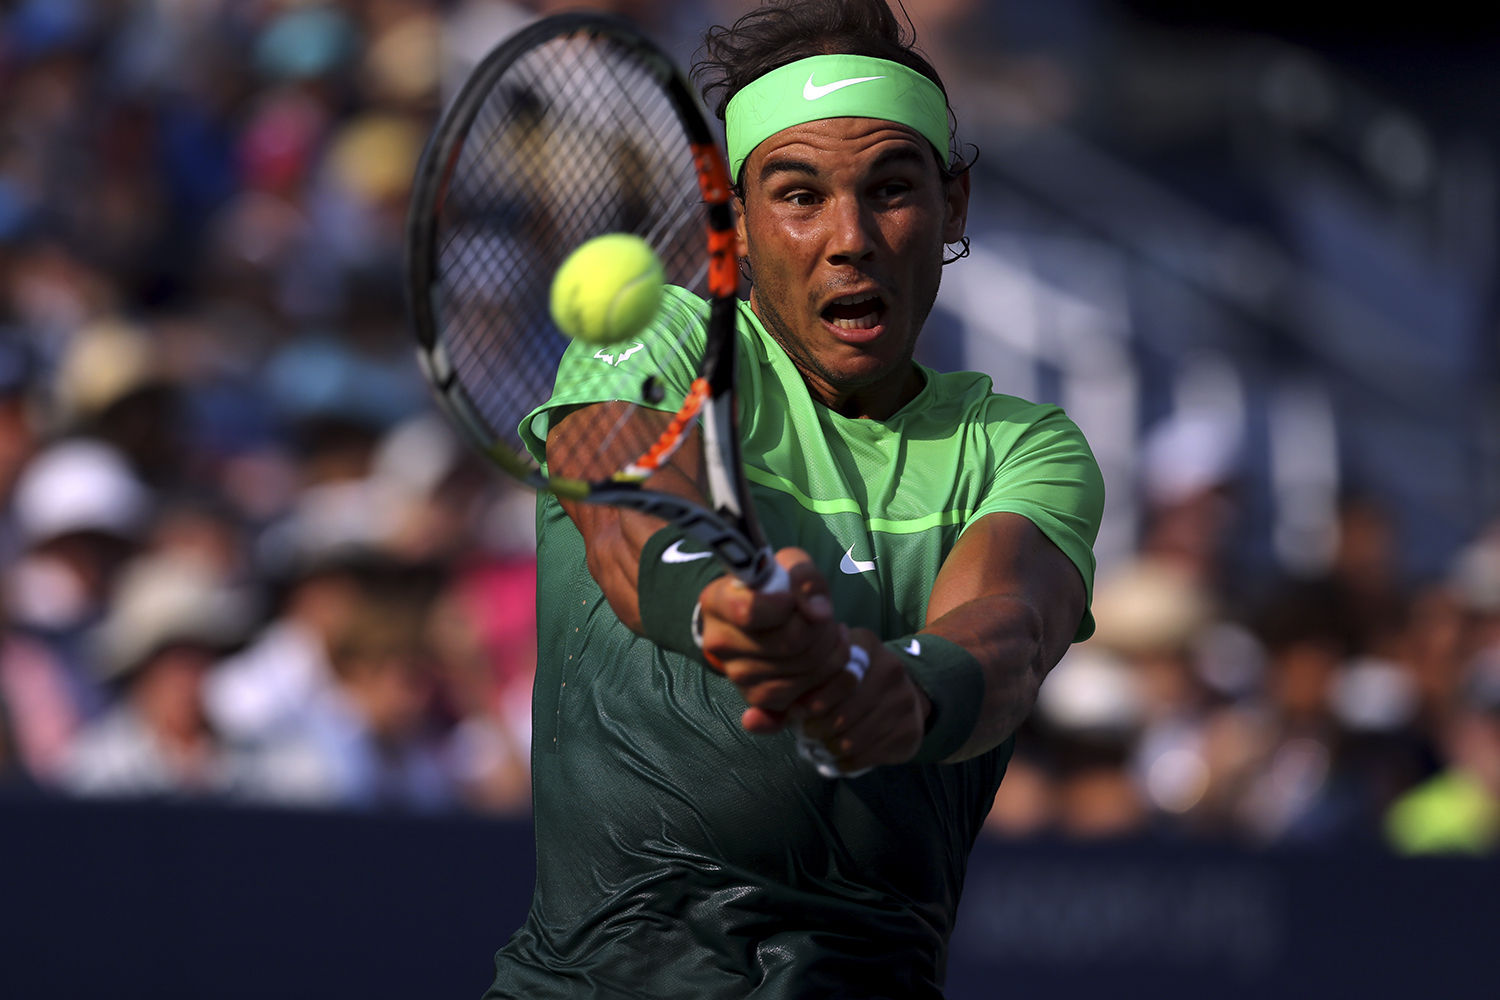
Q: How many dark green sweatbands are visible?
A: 2